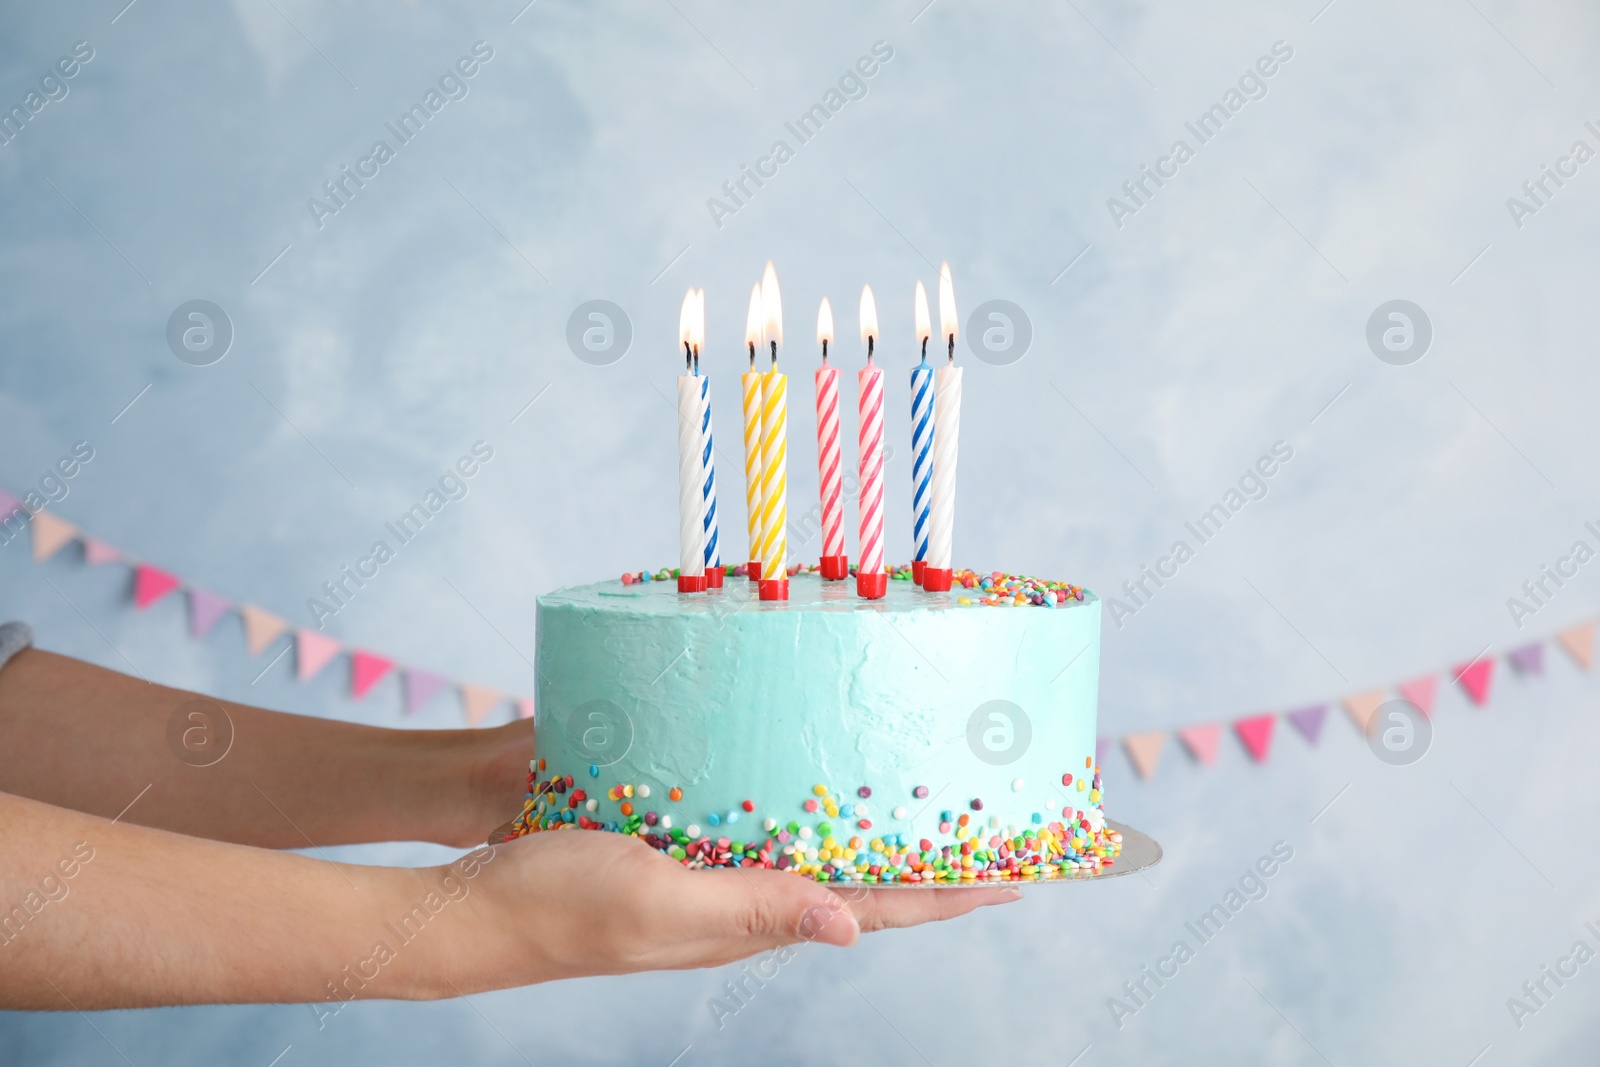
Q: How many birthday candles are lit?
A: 8